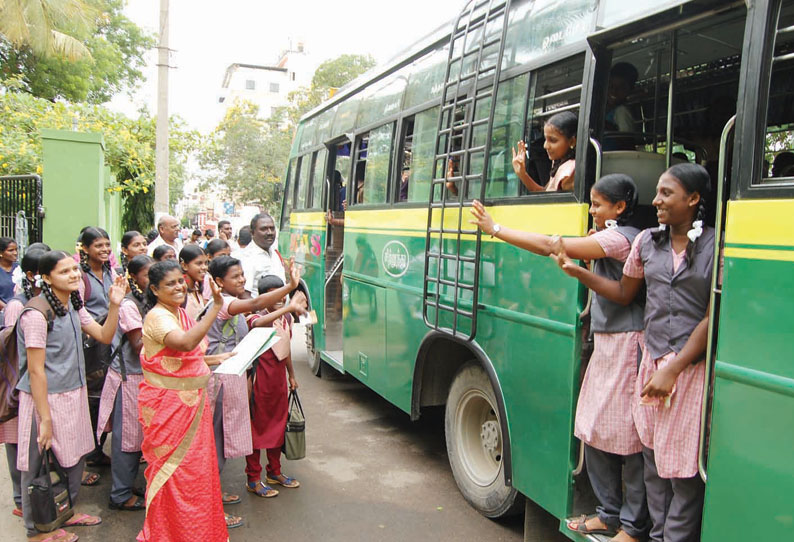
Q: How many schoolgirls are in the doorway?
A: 2